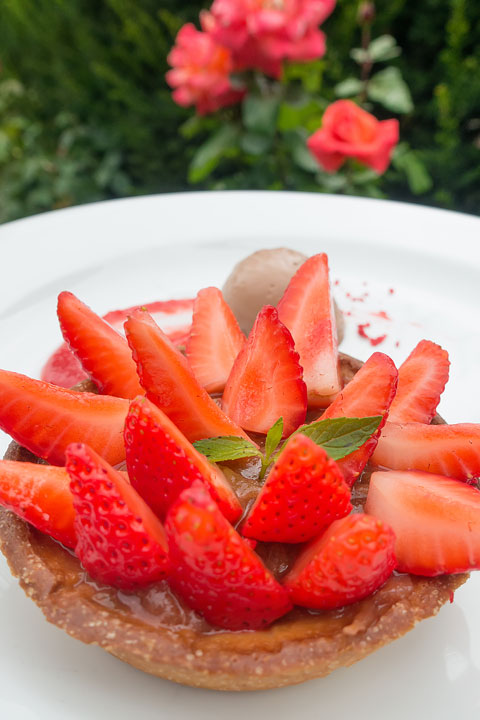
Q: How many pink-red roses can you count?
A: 3